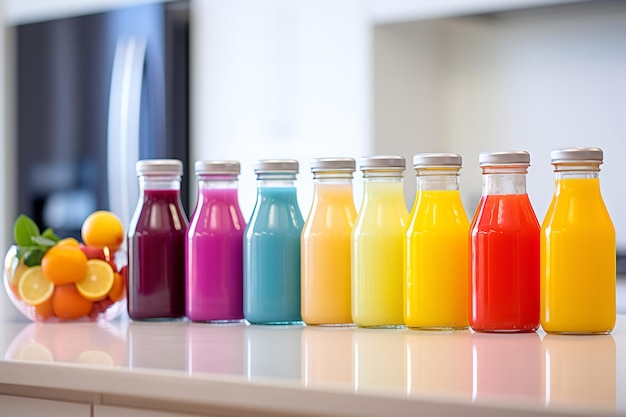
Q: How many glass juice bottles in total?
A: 8